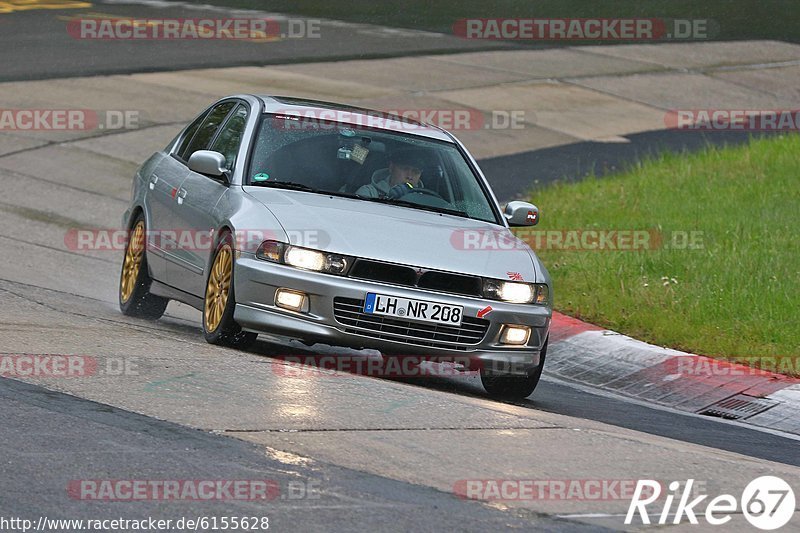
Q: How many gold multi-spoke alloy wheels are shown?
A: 2